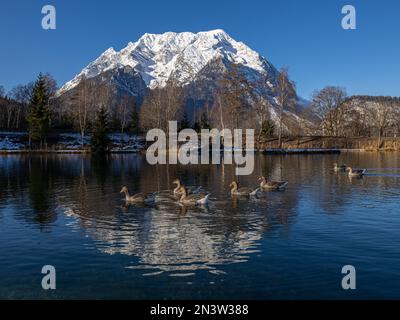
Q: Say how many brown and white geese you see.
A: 7